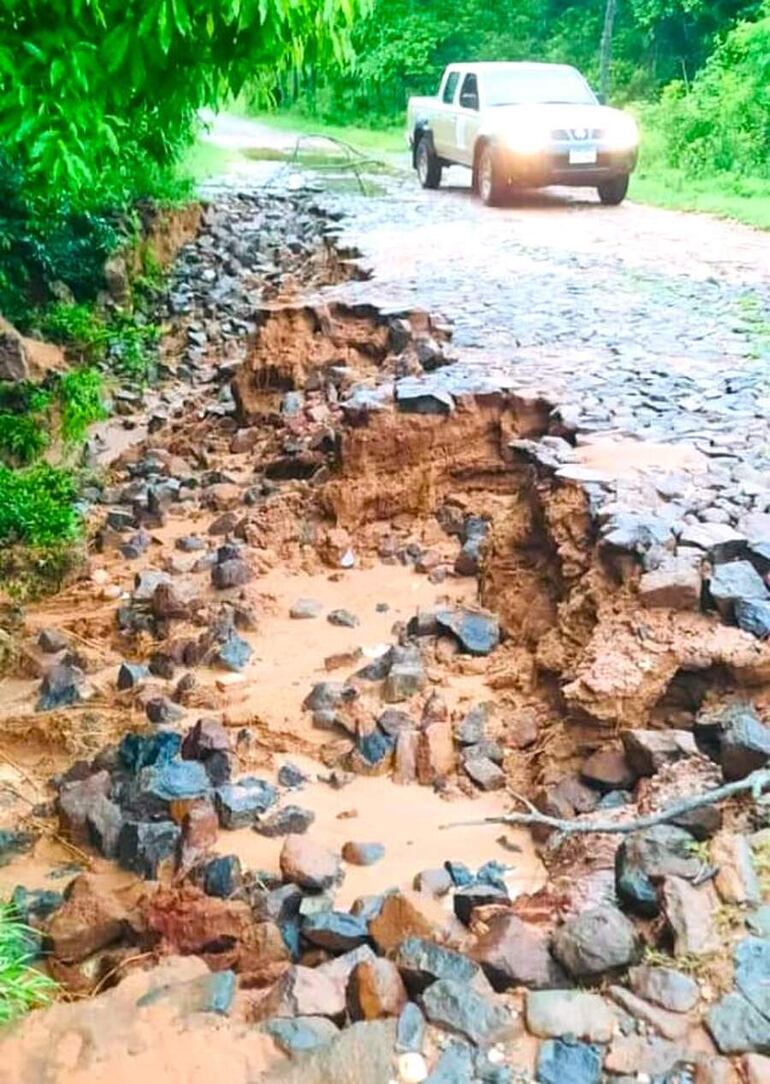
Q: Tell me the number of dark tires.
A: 3